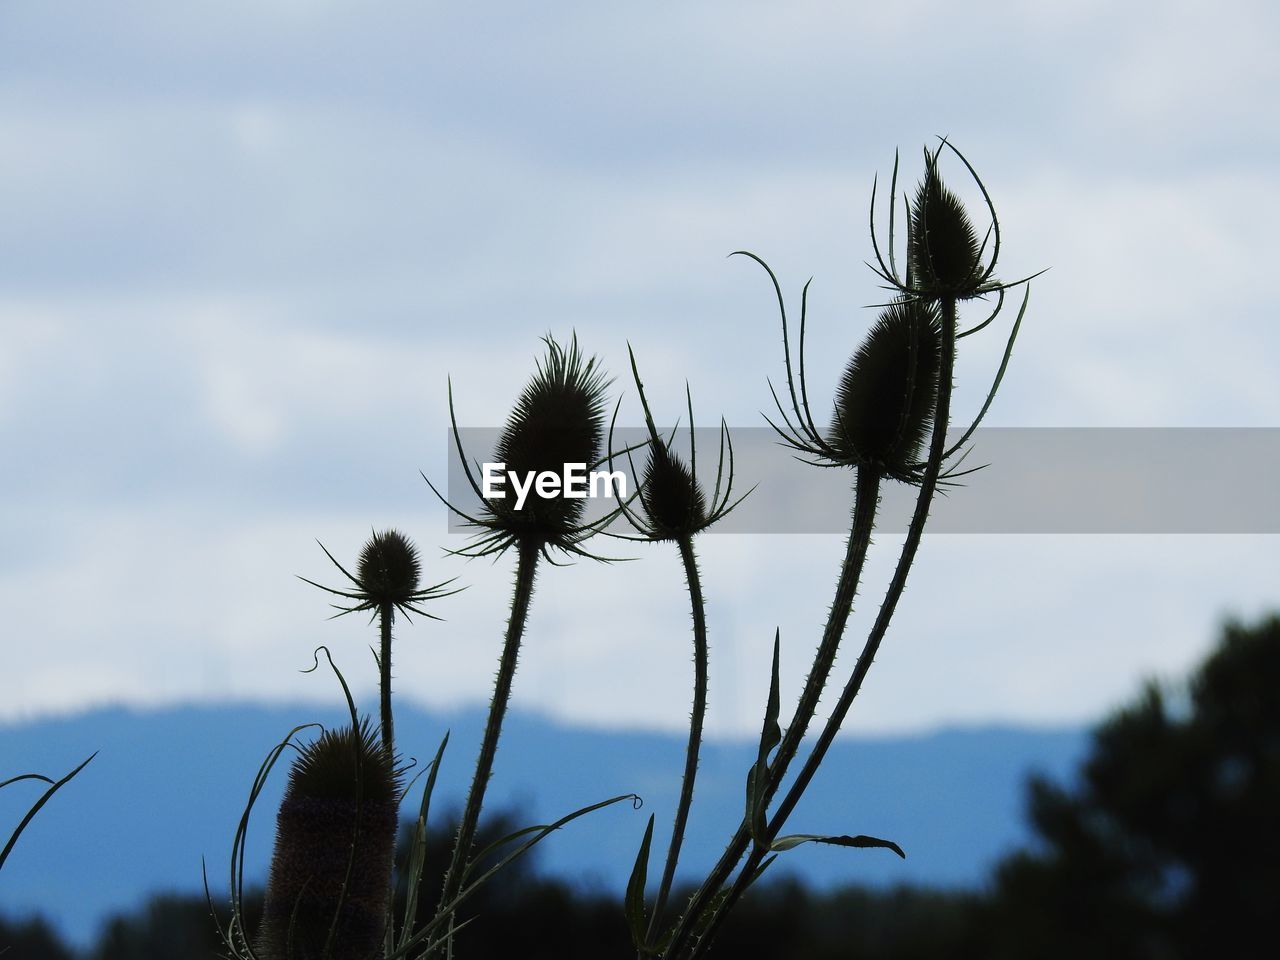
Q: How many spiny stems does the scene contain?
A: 5